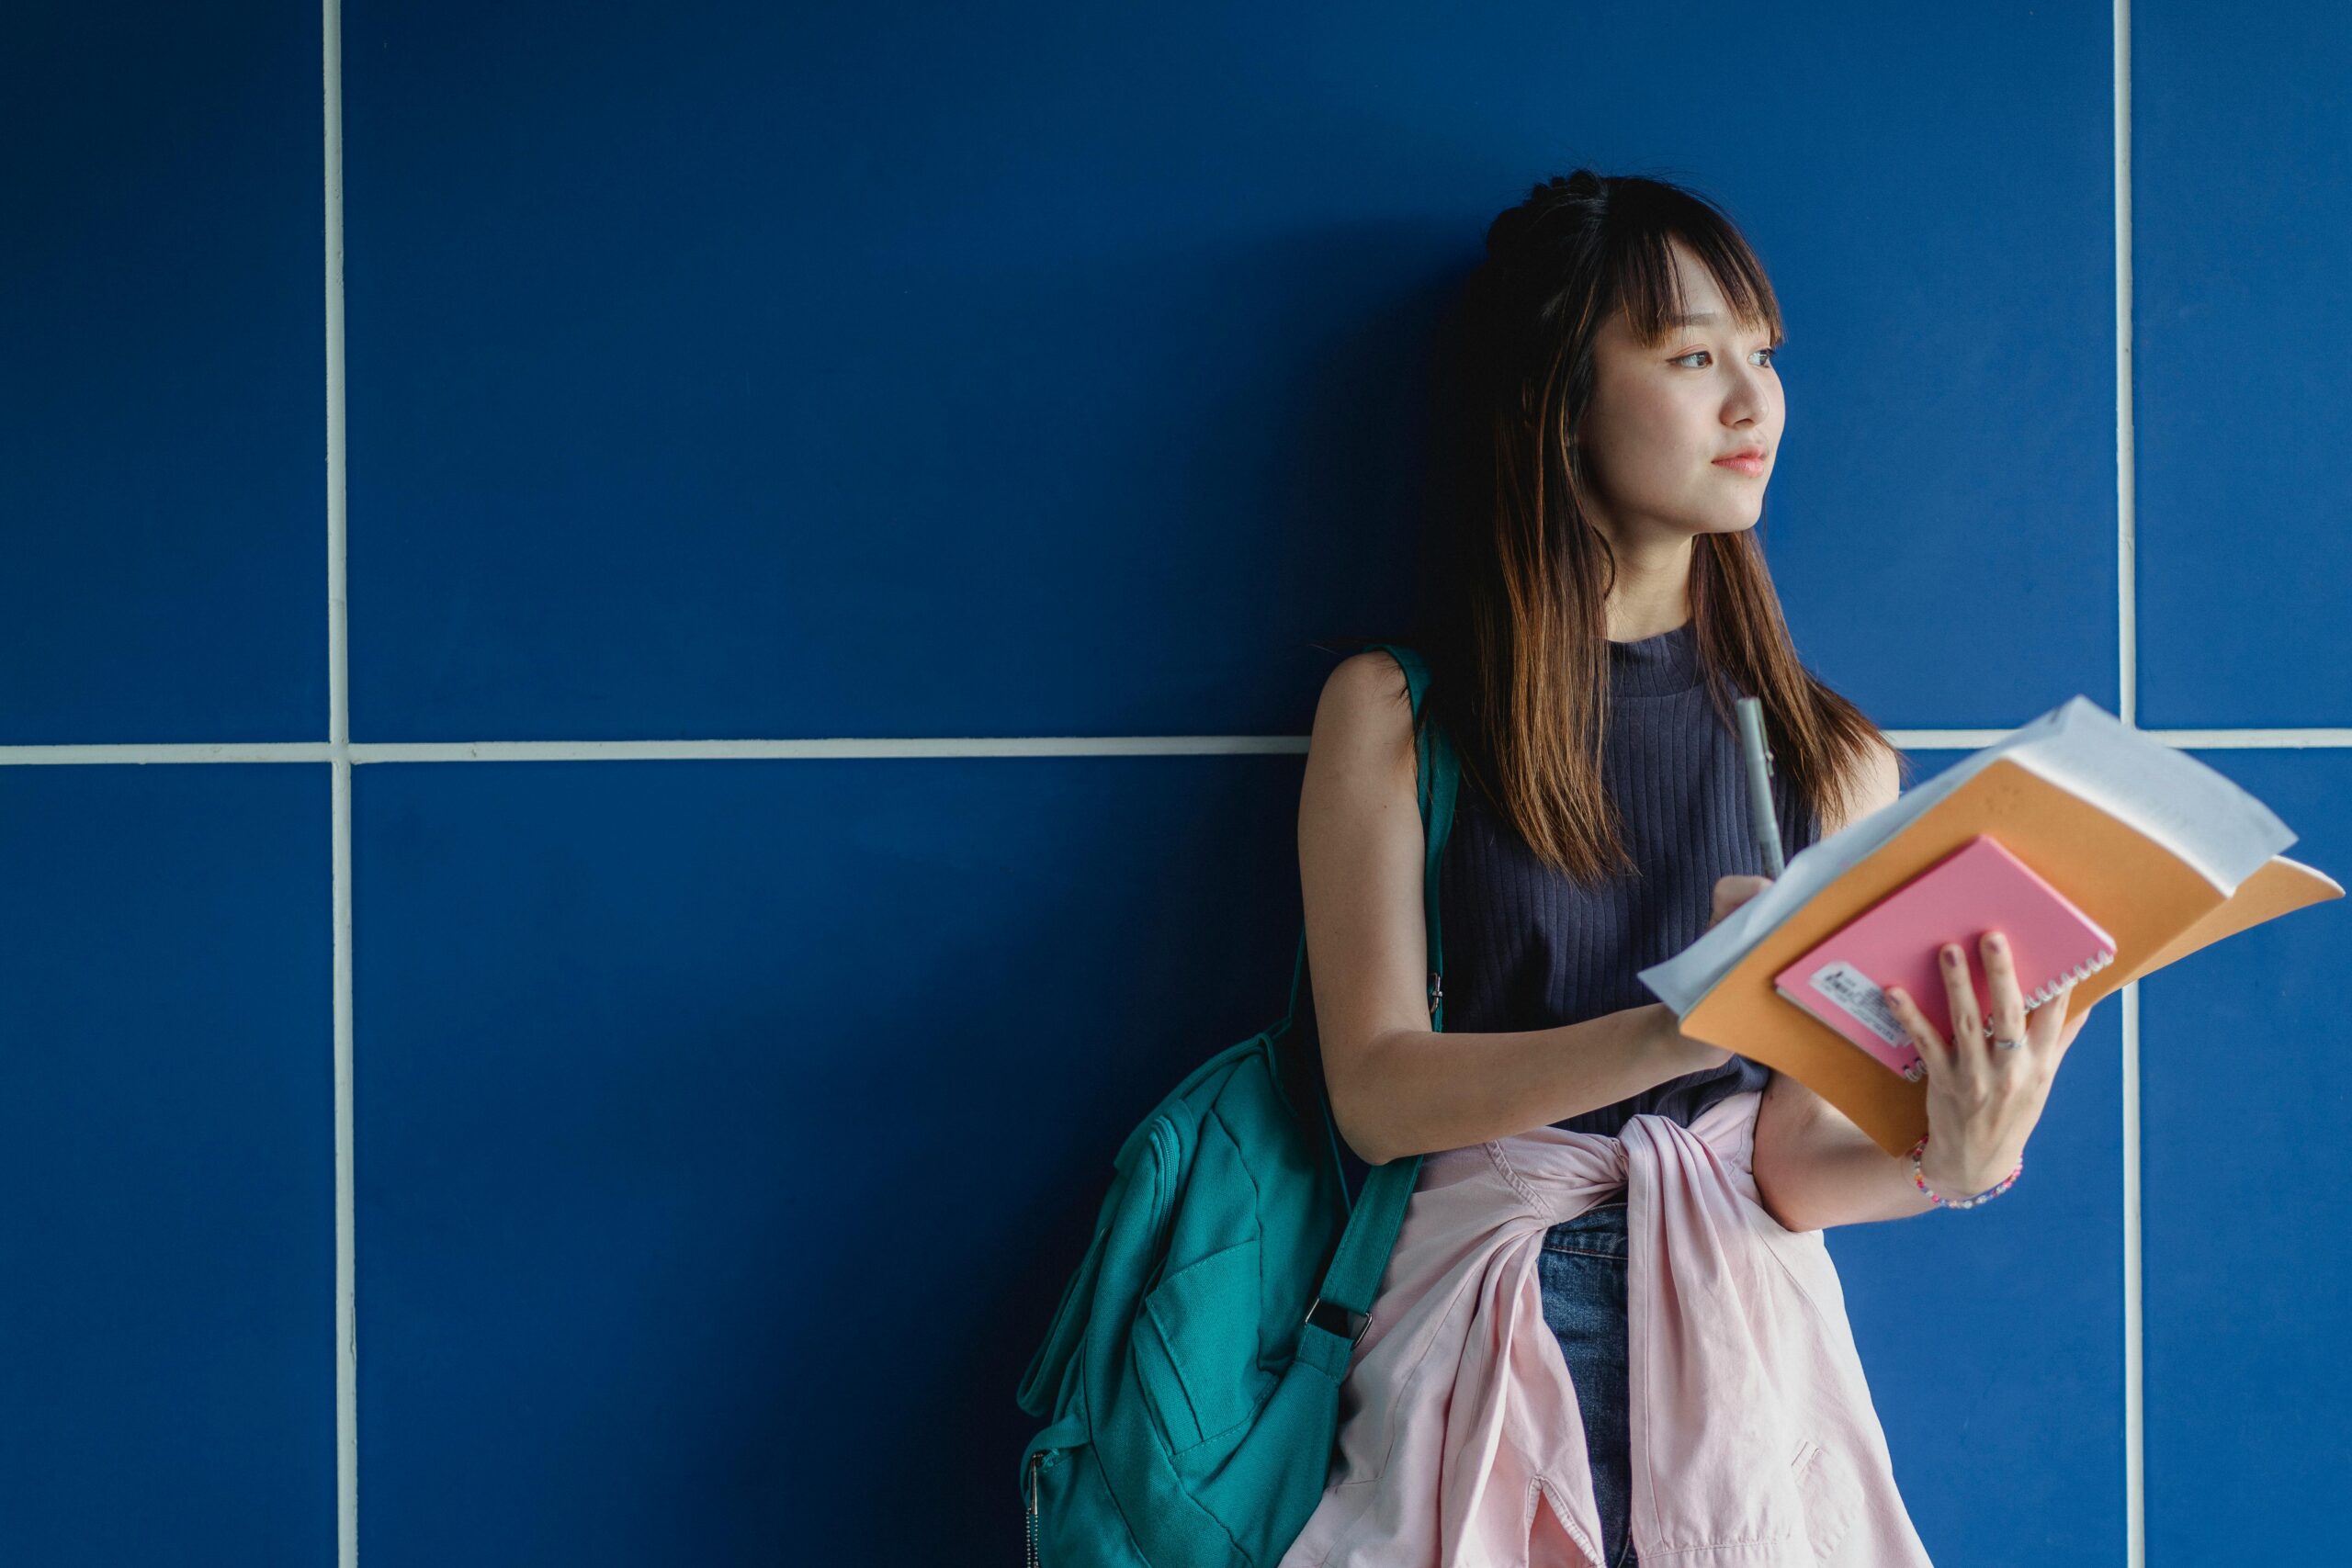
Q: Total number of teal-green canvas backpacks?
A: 1